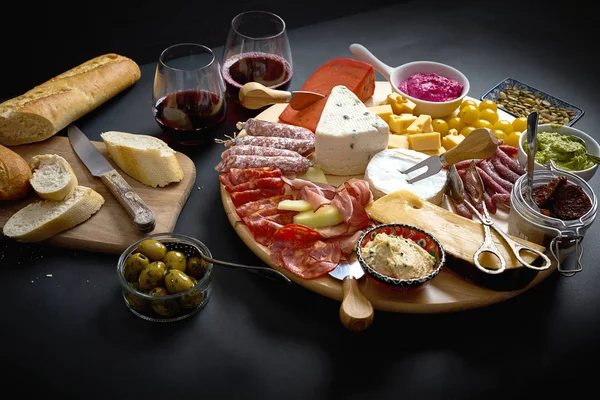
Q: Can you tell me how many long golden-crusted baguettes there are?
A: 1